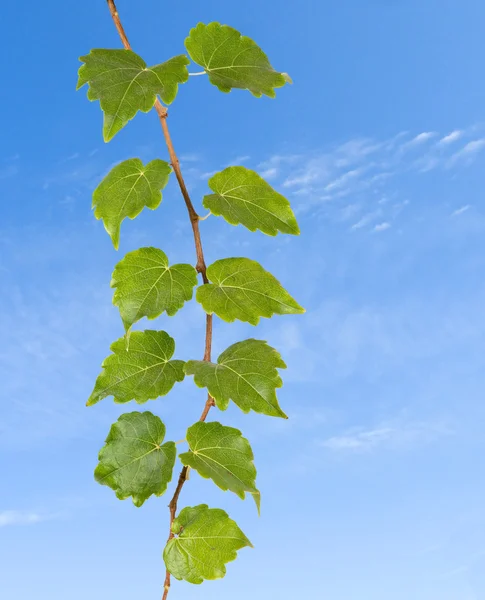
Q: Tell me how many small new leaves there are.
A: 11